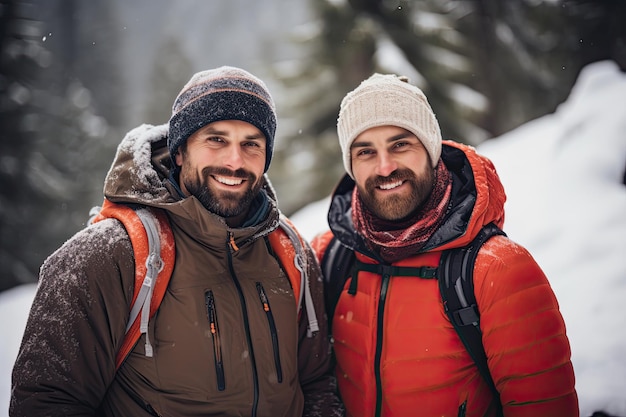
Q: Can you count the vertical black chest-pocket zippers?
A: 2